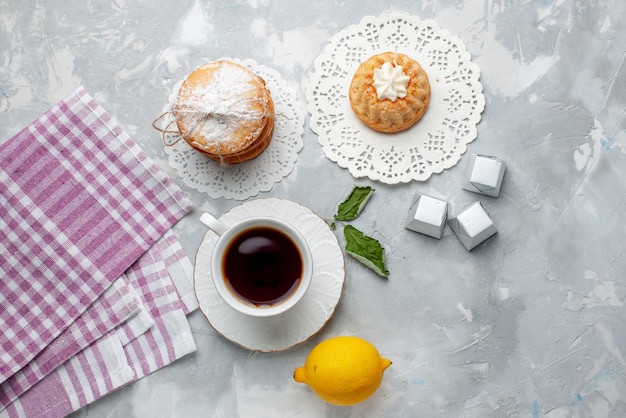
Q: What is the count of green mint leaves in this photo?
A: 2